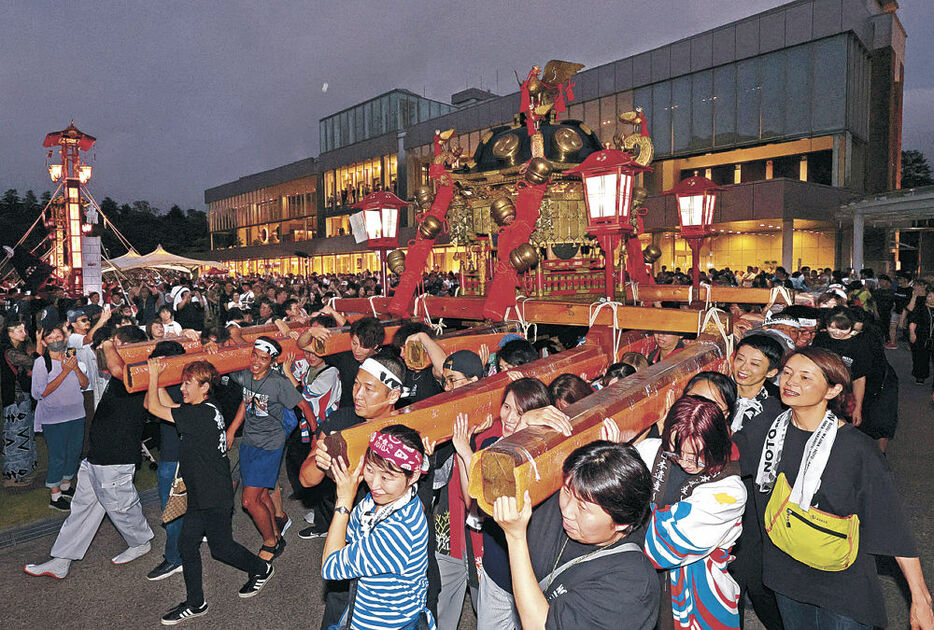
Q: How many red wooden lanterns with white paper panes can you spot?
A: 3